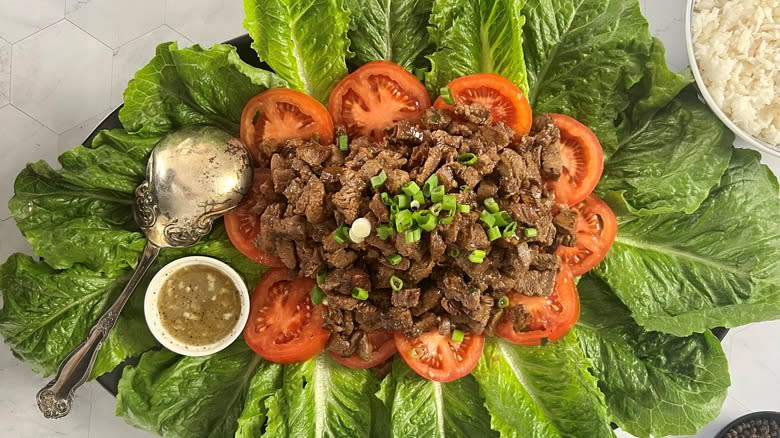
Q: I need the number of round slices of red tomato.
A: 10